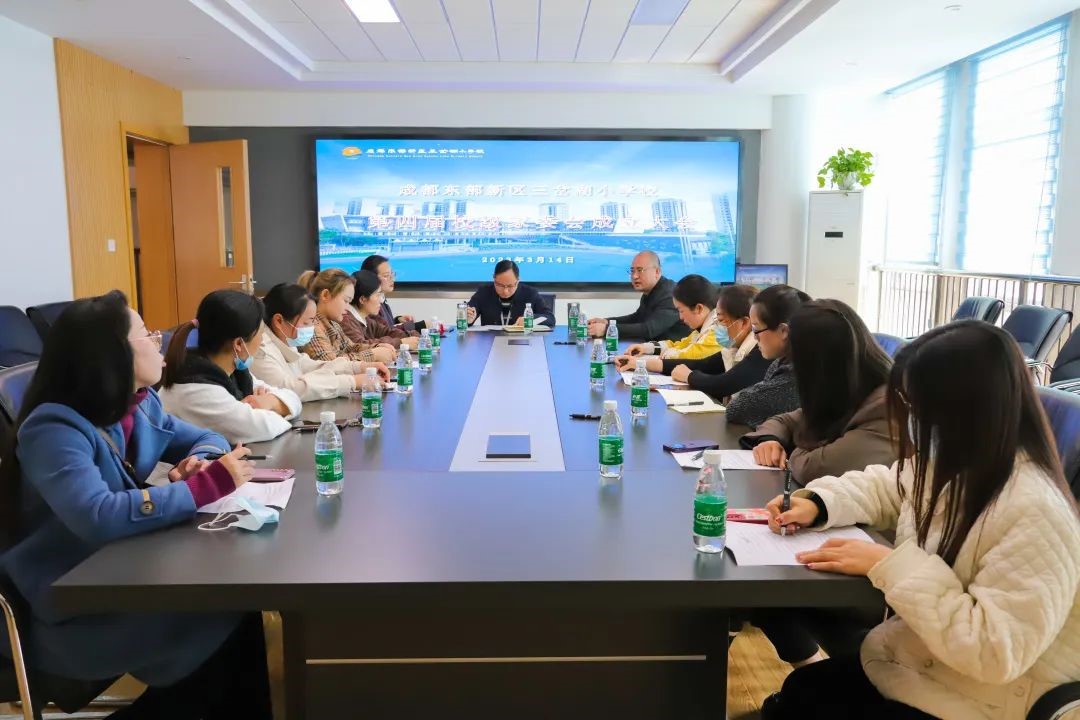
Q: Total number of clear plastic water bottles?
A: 14